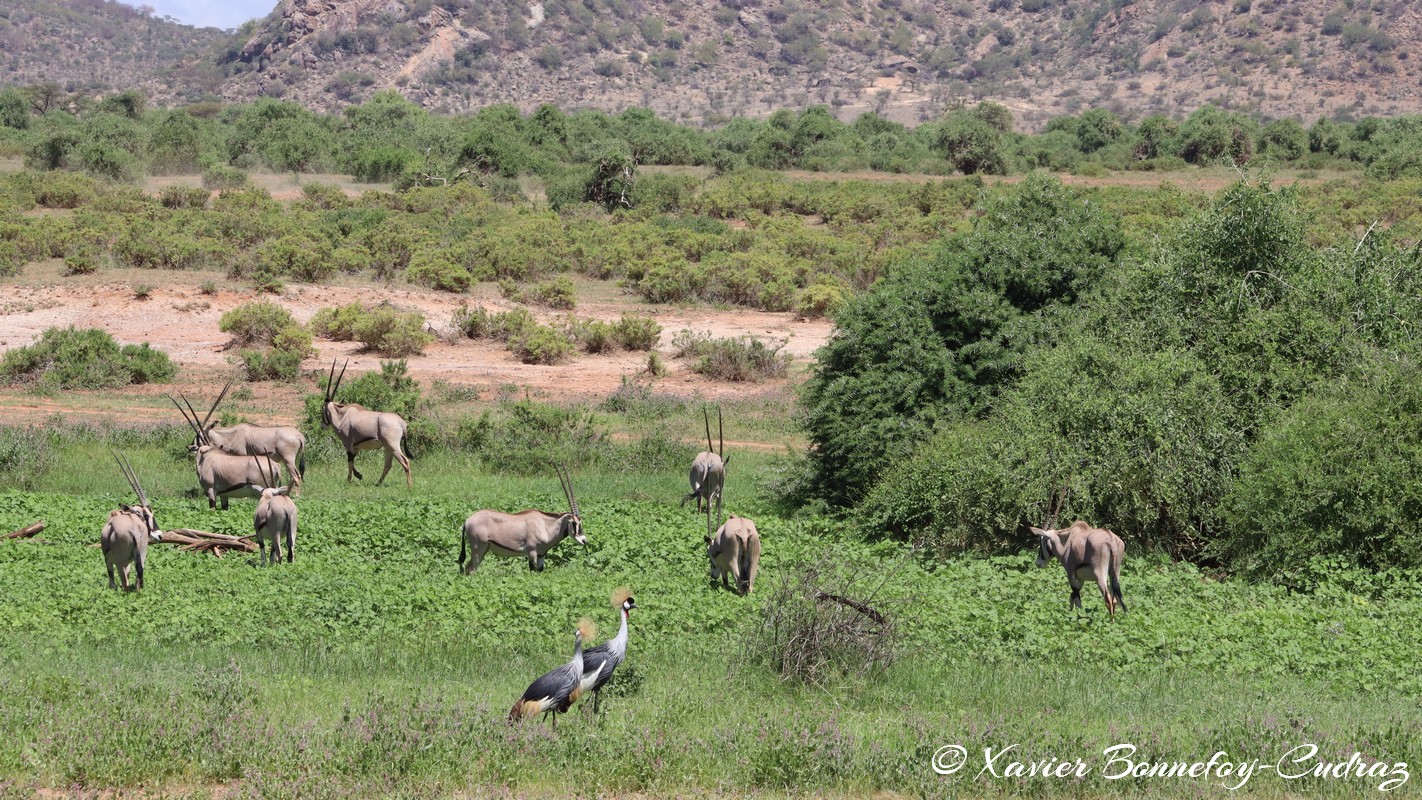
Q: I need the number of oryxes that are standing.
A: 9